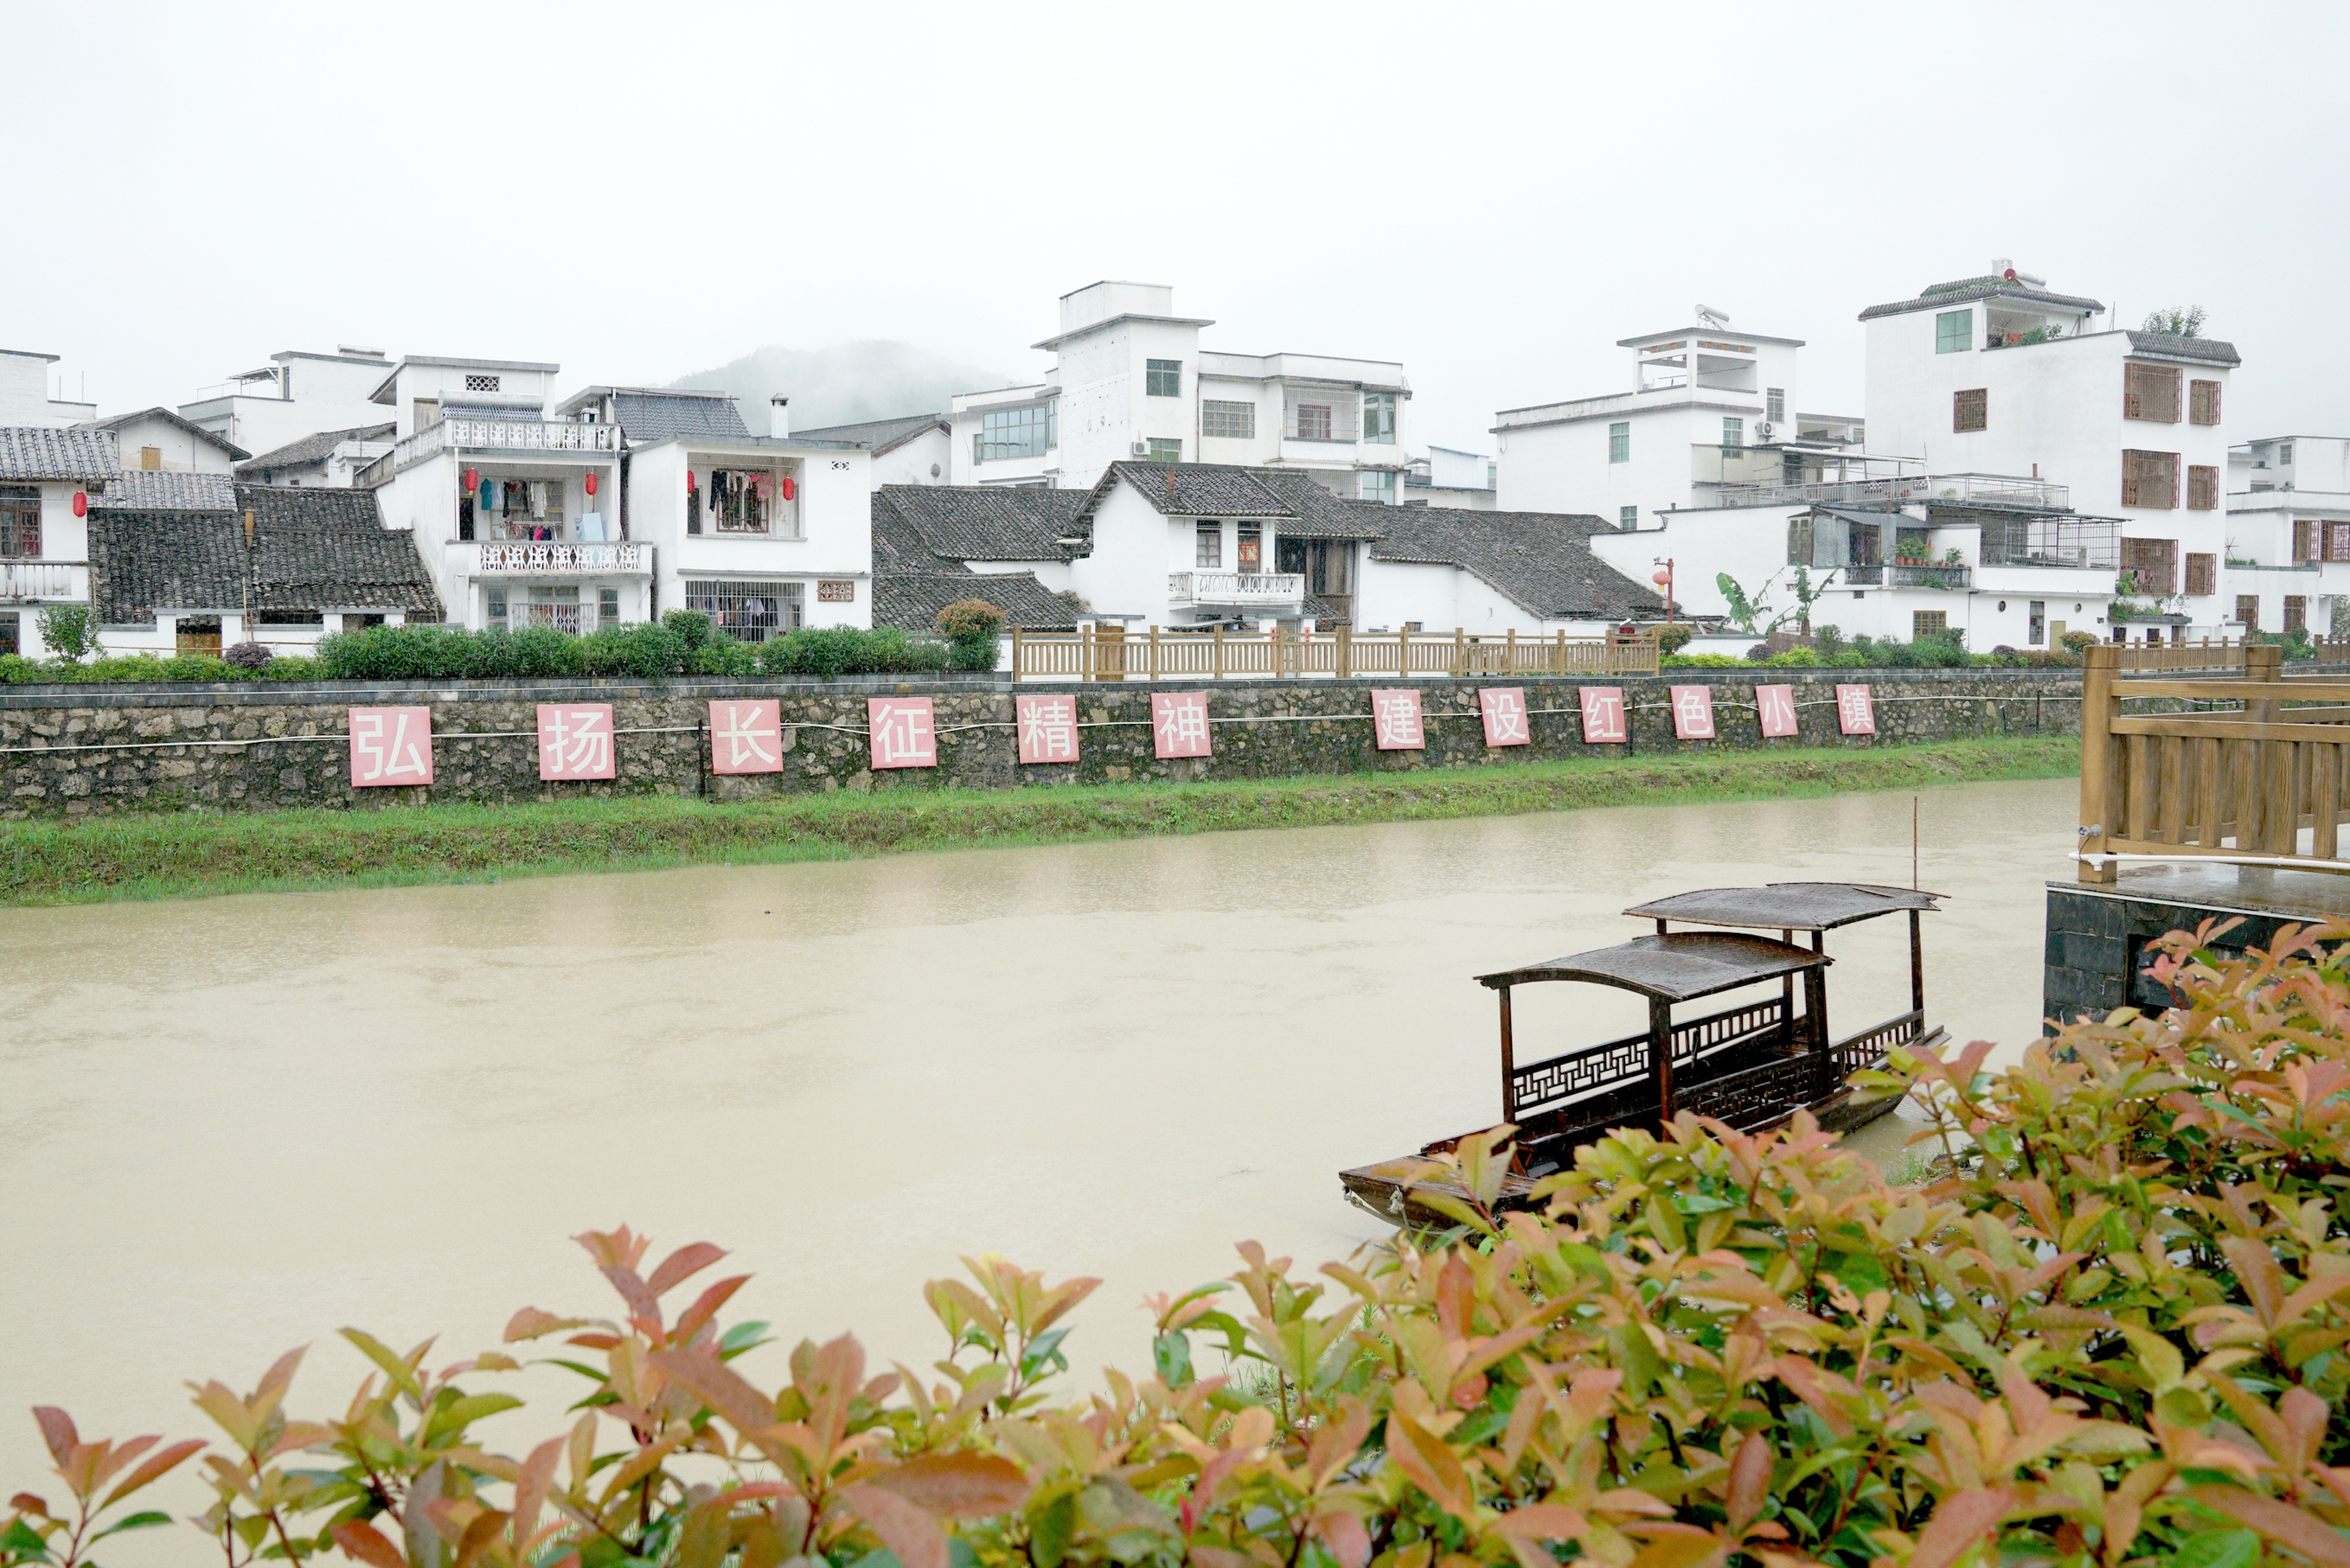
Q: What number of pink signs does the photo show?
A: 12